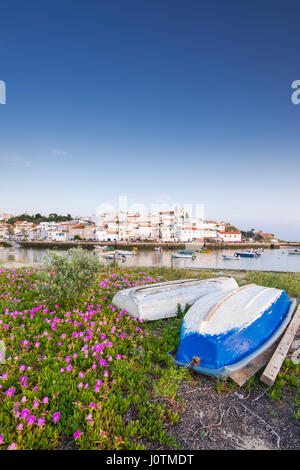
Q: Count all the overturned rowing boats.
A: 2